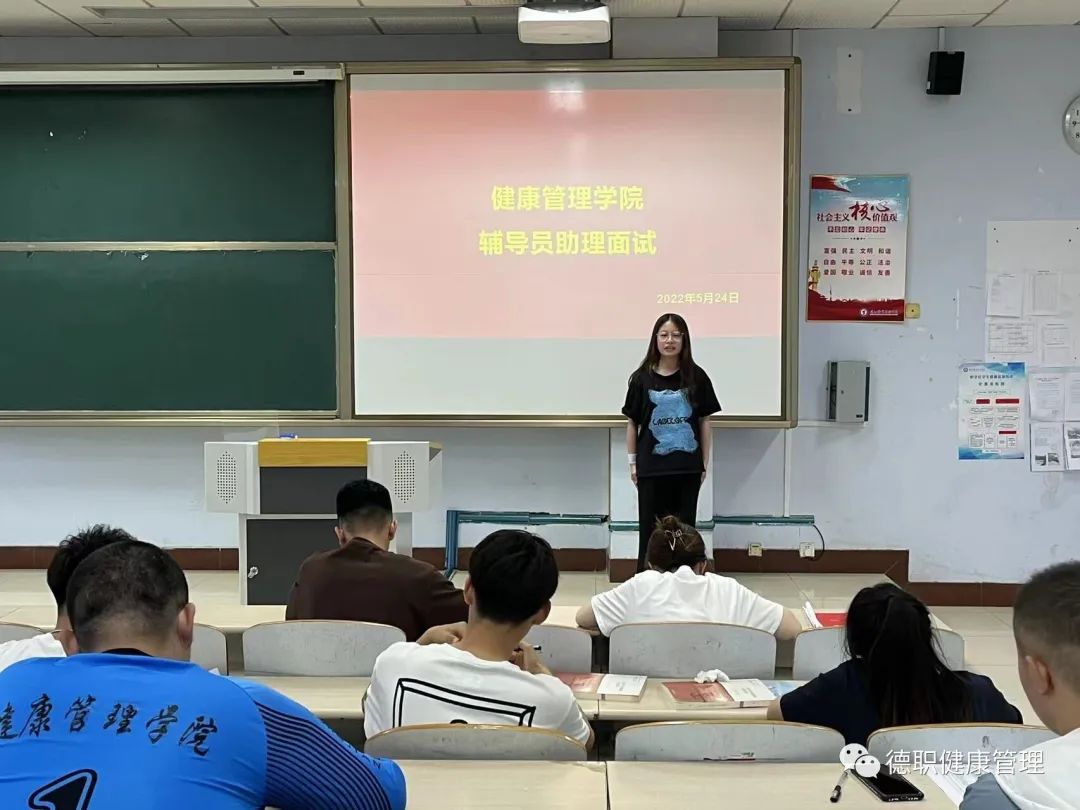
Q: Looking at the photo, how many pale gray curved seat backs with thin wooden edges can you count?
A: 9